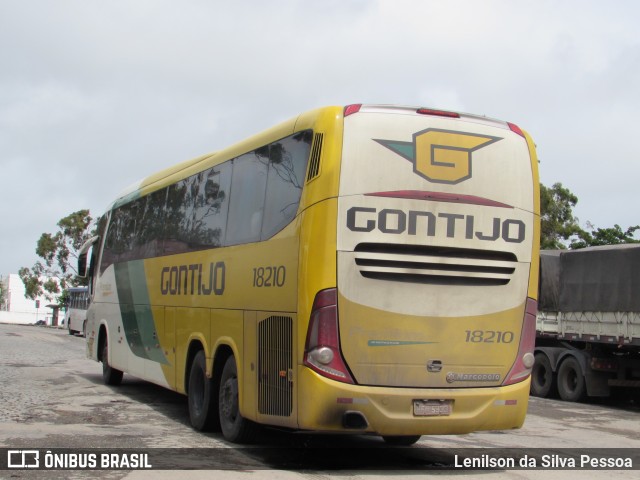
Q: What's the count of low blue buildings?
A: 0